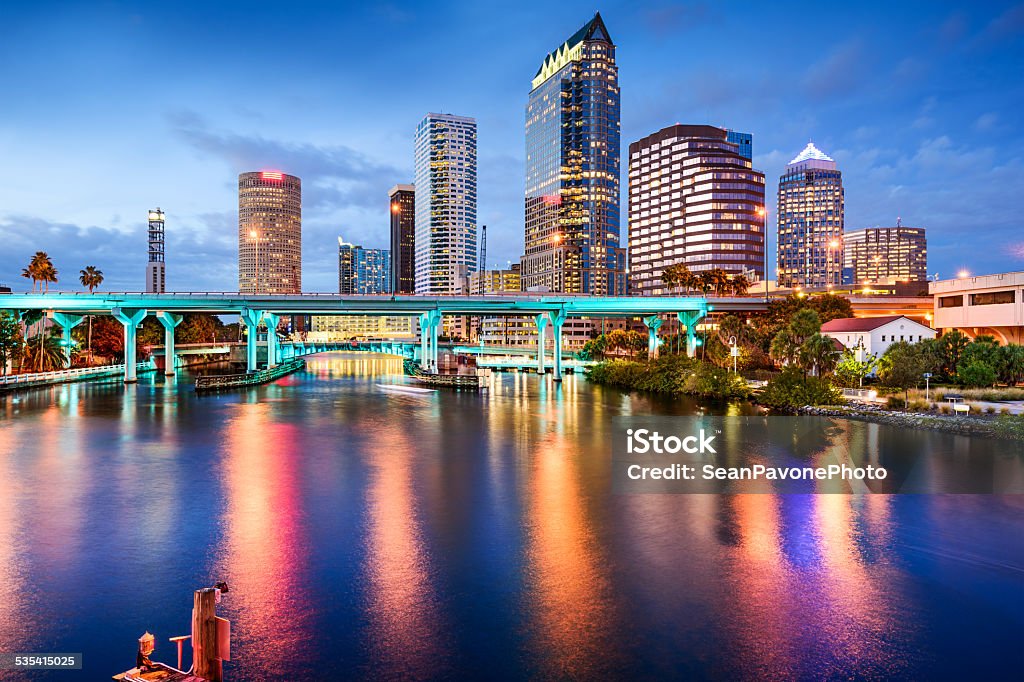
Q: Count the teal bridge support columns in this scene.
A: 11